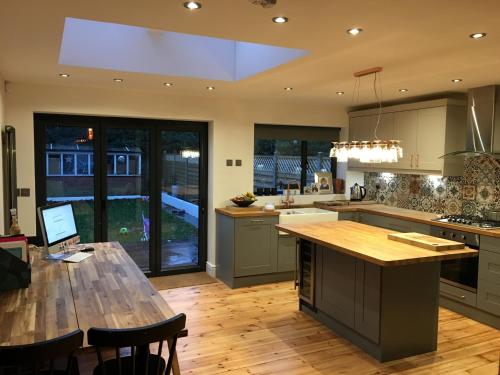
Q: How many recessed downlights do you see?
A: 12